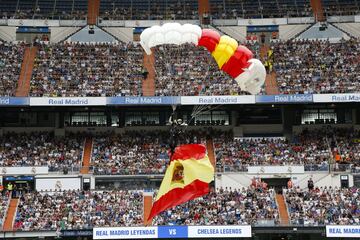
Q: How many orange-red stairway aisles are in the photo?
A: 11